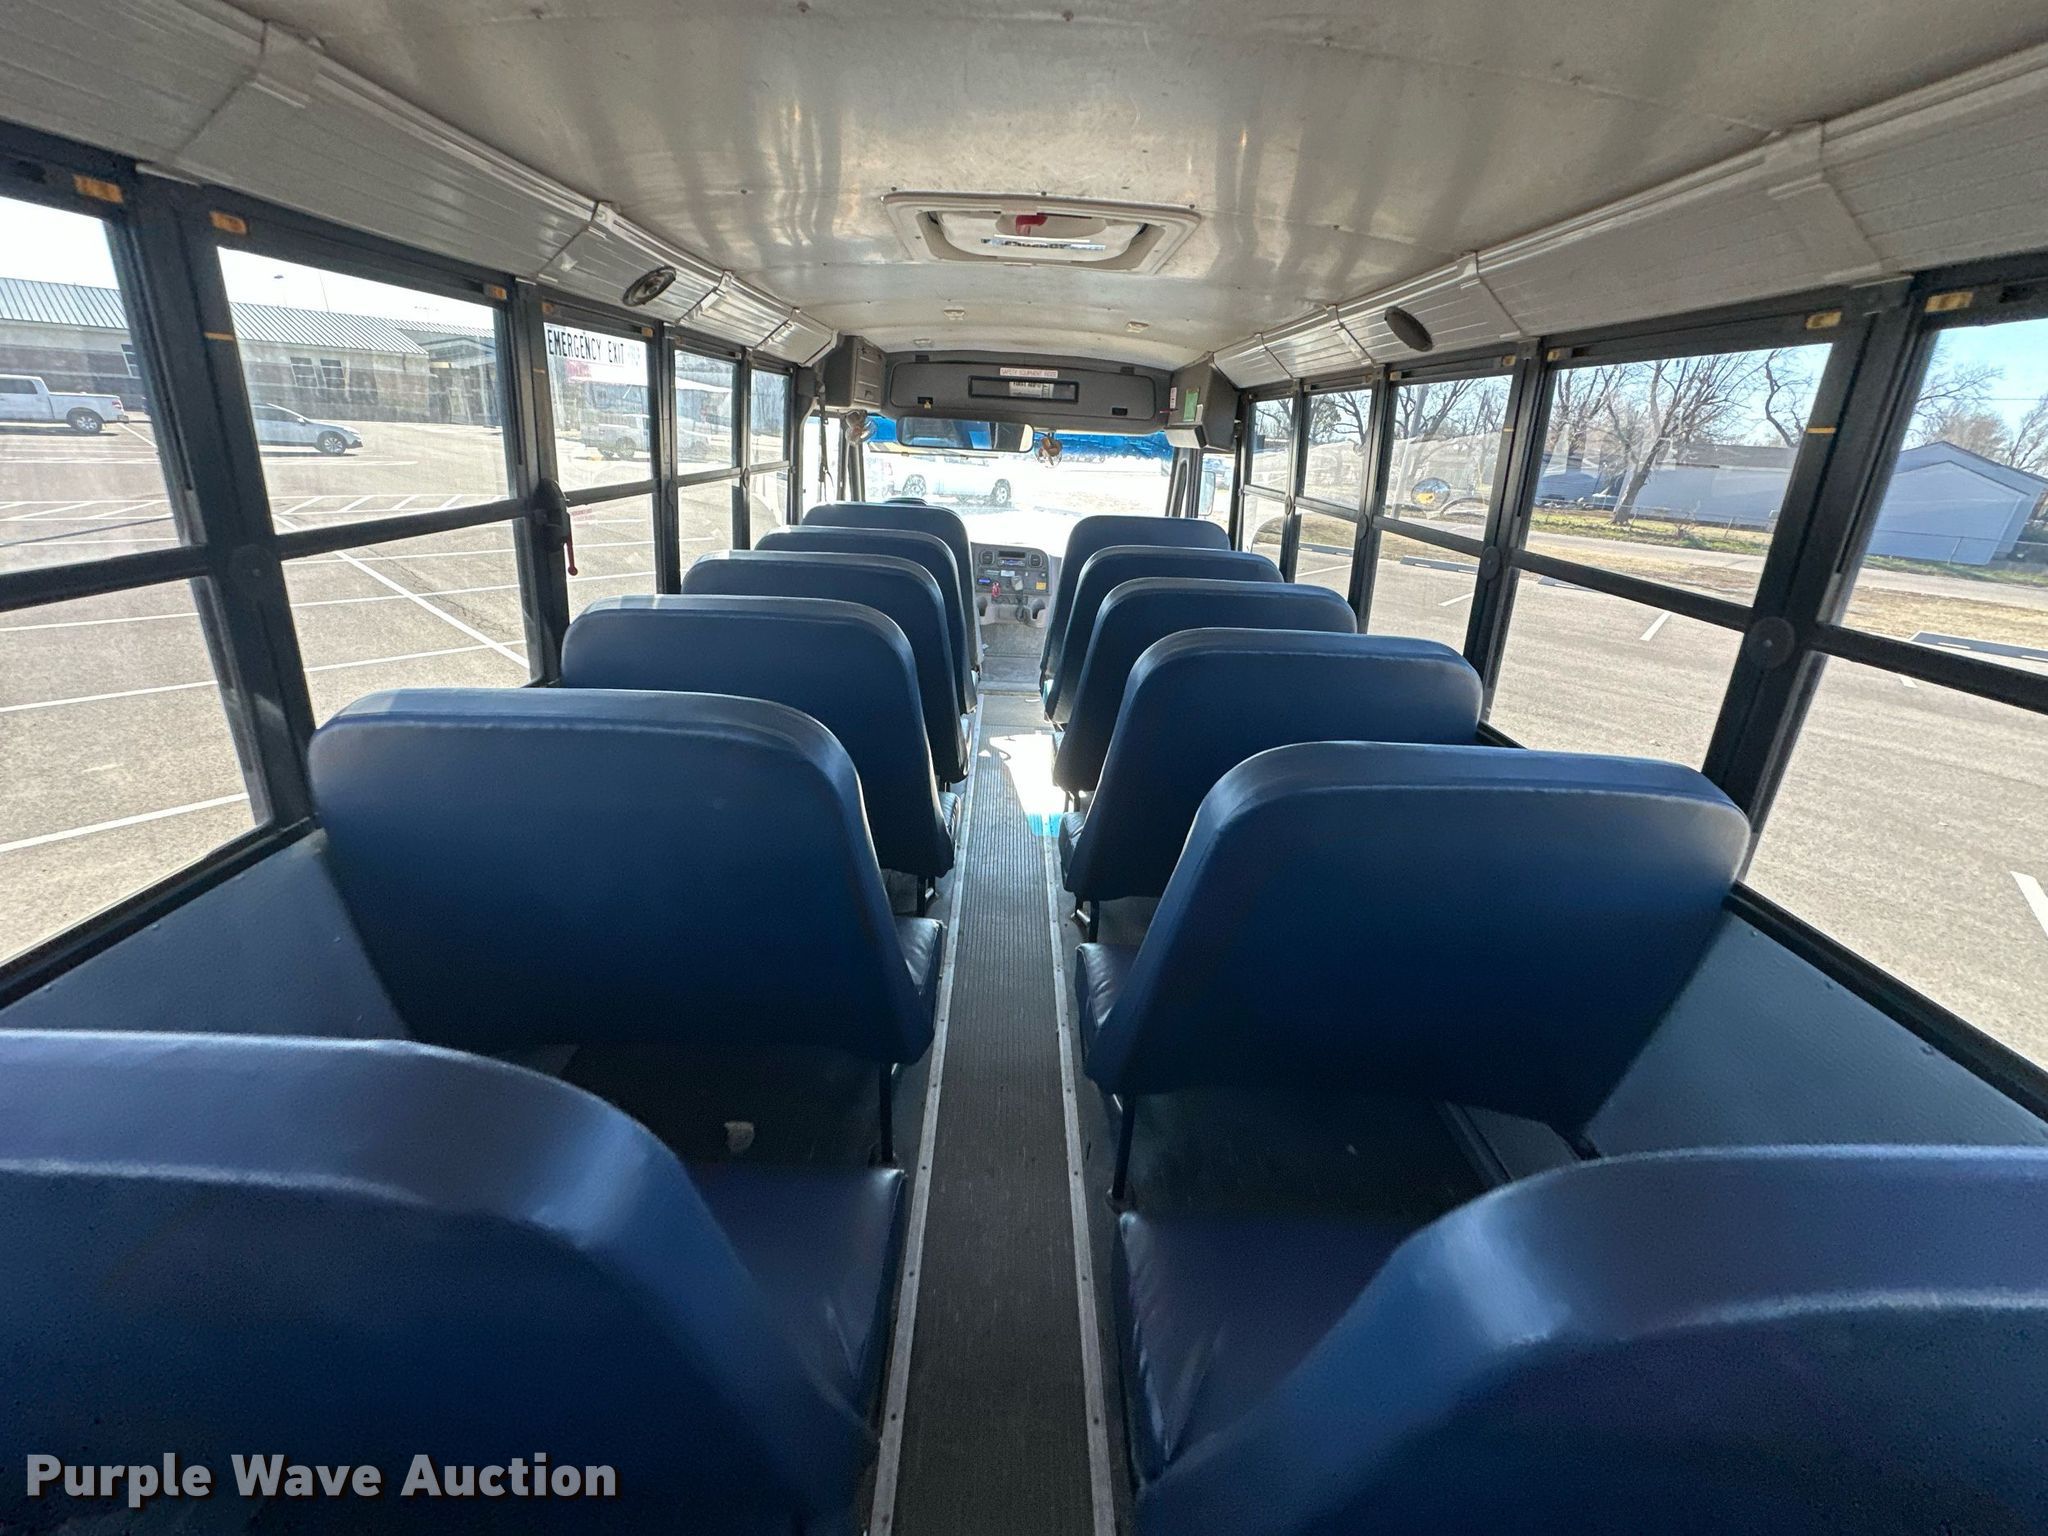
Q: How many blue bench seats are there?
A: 12